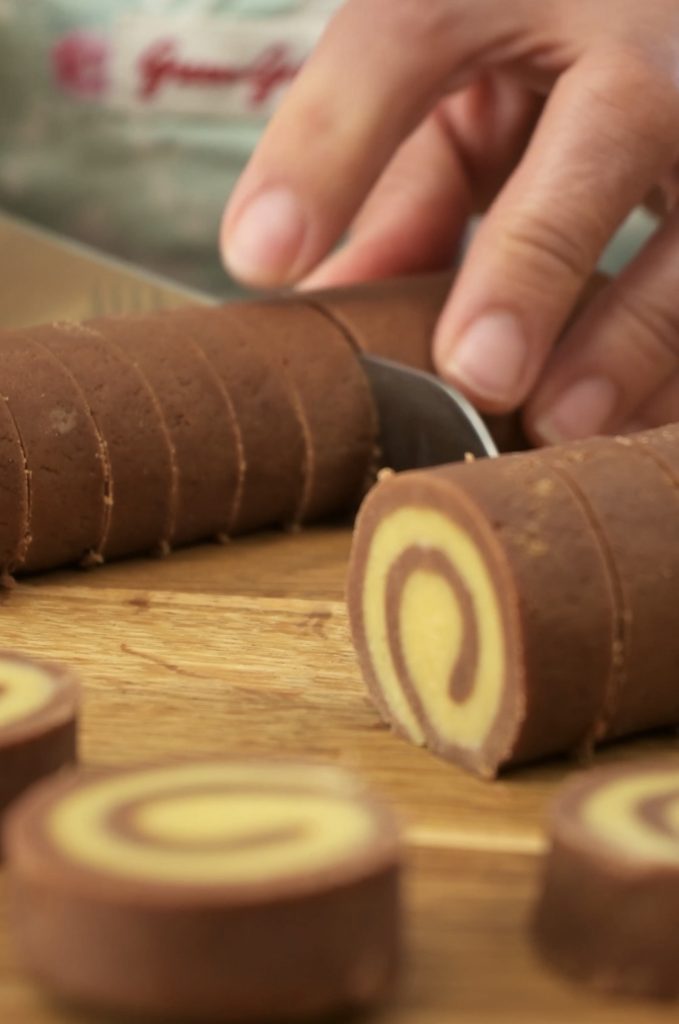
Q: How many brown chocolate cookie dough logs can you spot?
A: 2